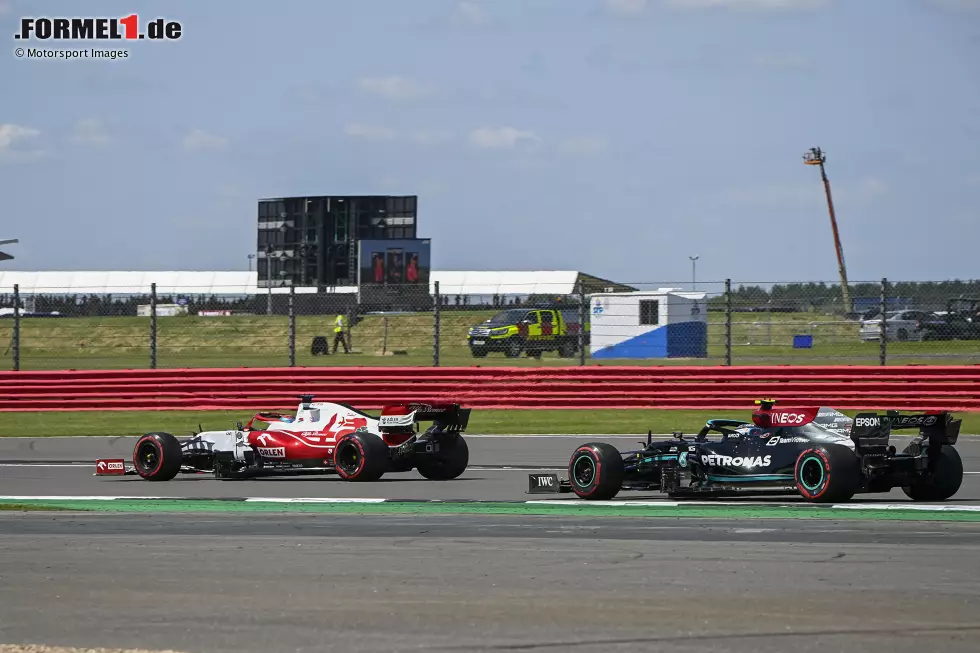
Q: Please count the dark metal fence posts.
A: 7